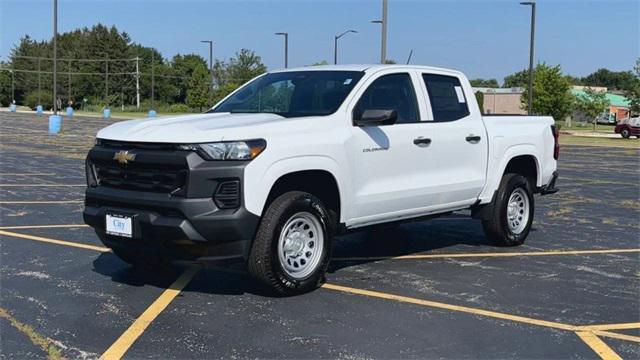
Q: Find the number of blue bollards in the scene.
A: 6